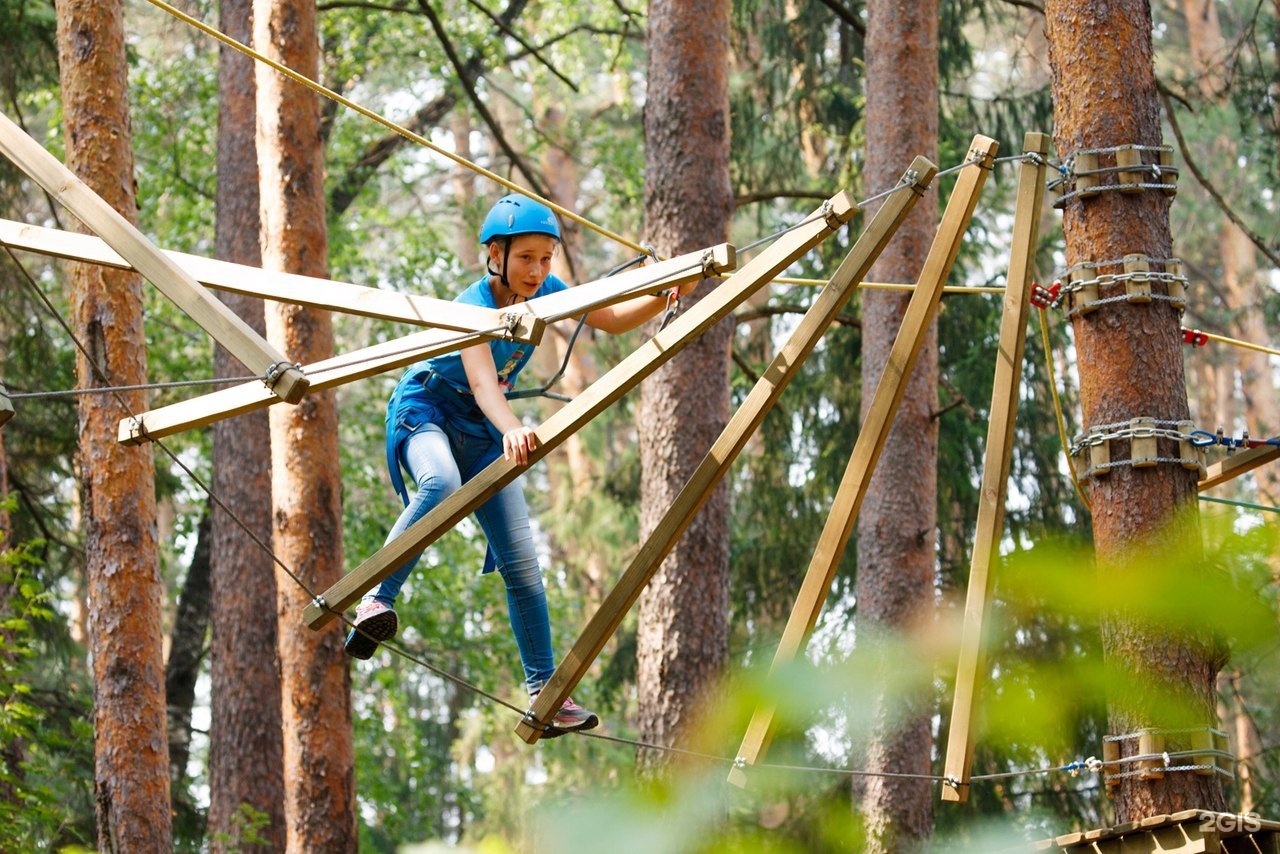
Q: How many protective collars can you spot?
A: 4